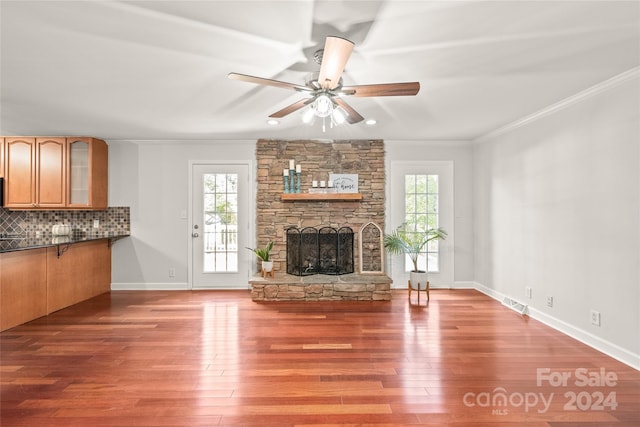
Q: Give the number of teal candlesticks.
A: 3